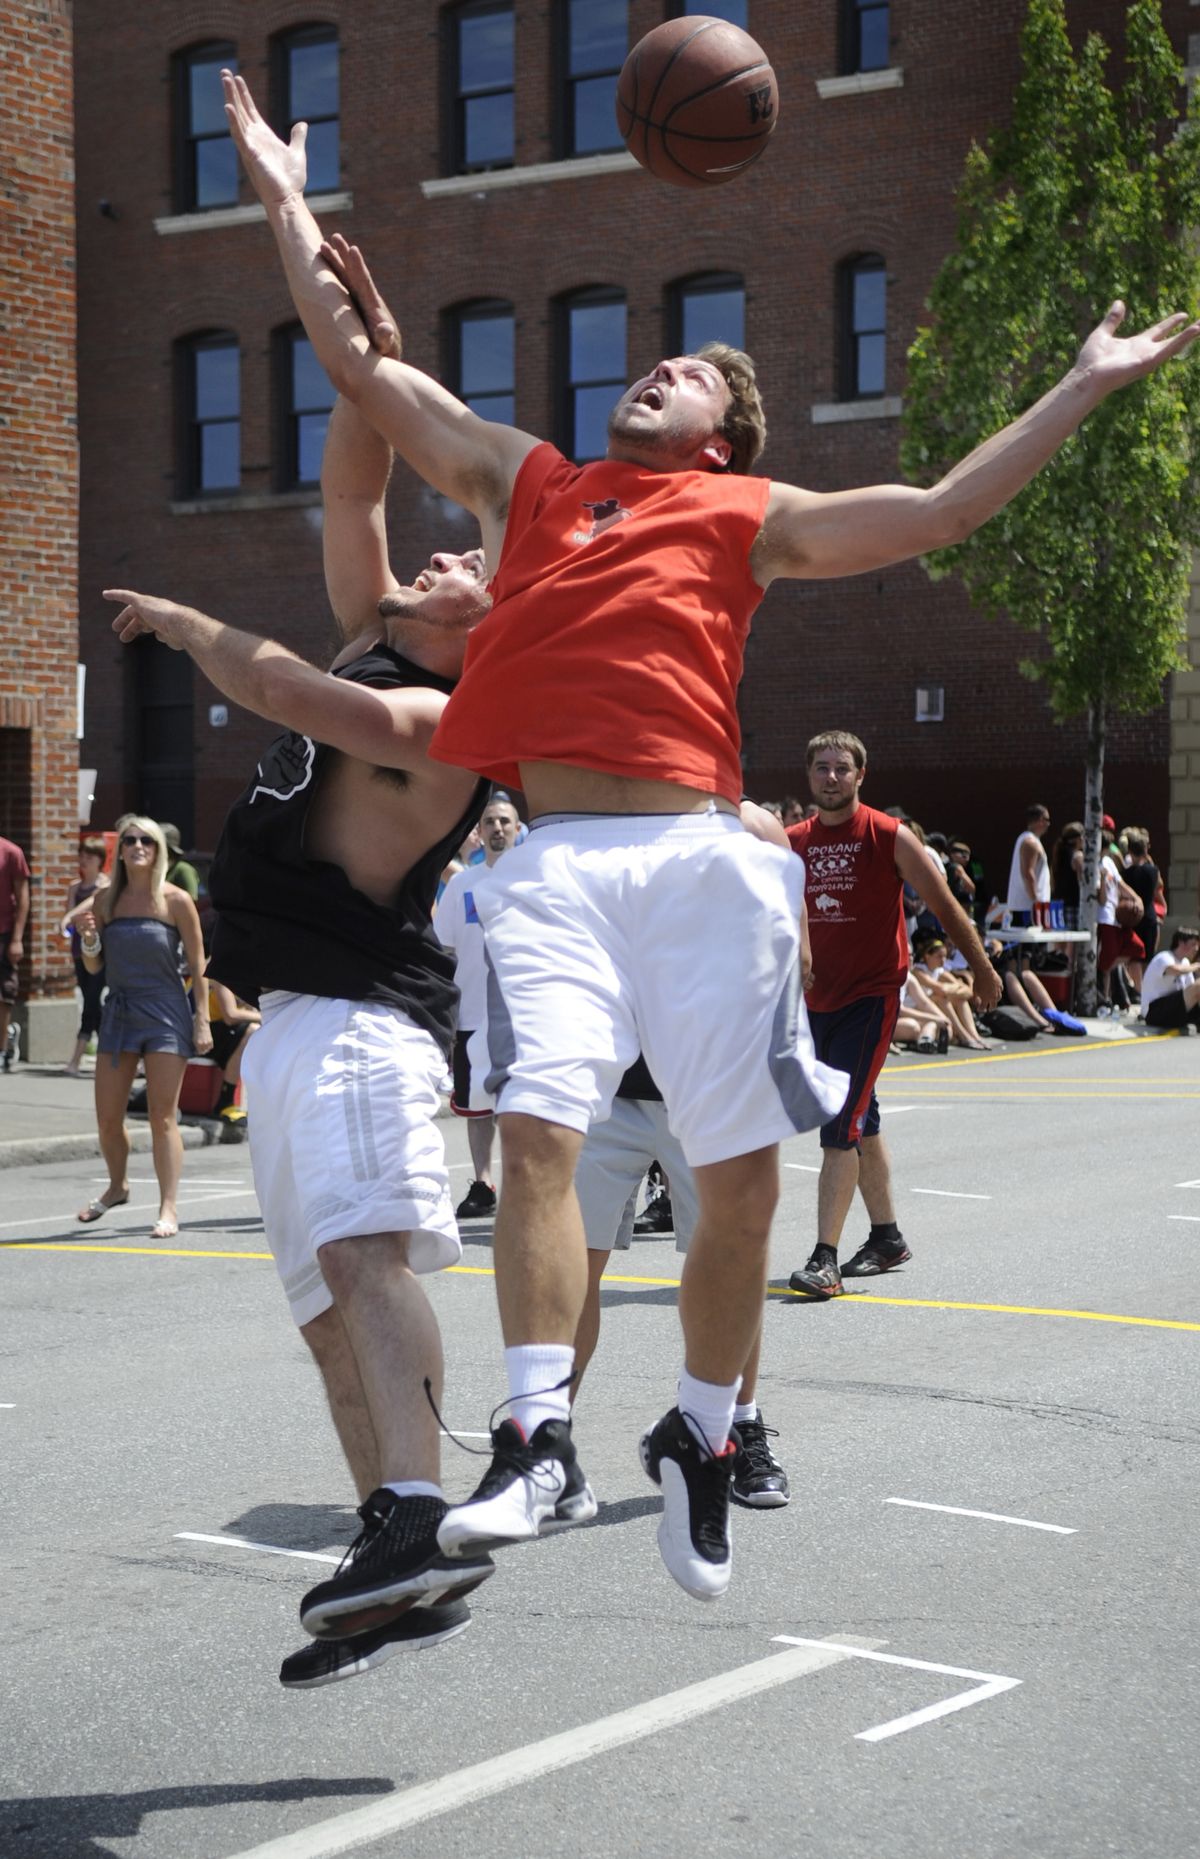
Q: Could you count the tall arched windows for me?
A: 12